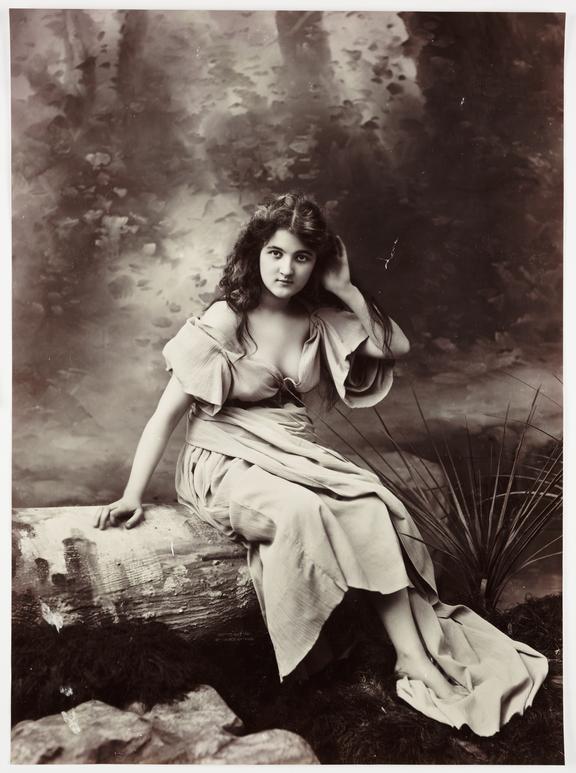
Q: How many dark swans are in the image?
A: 0